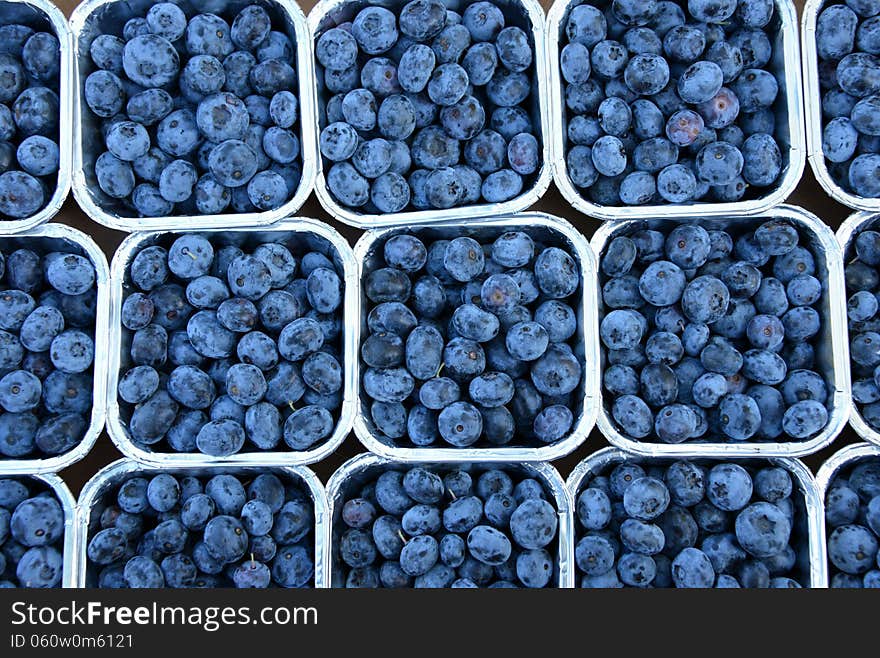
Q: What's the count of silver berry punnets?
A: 15